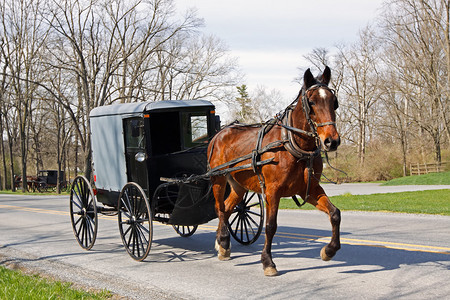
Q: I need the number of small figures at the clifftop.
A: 0